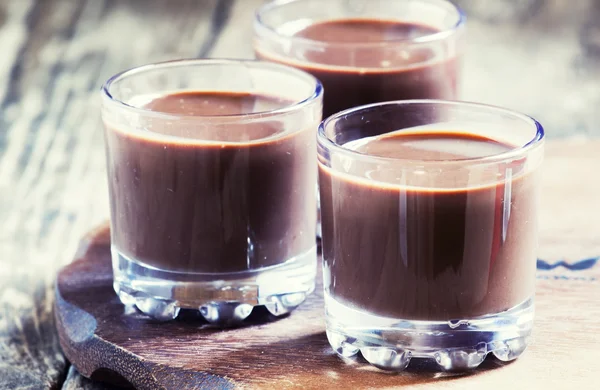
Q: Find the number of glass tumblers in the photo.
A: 3